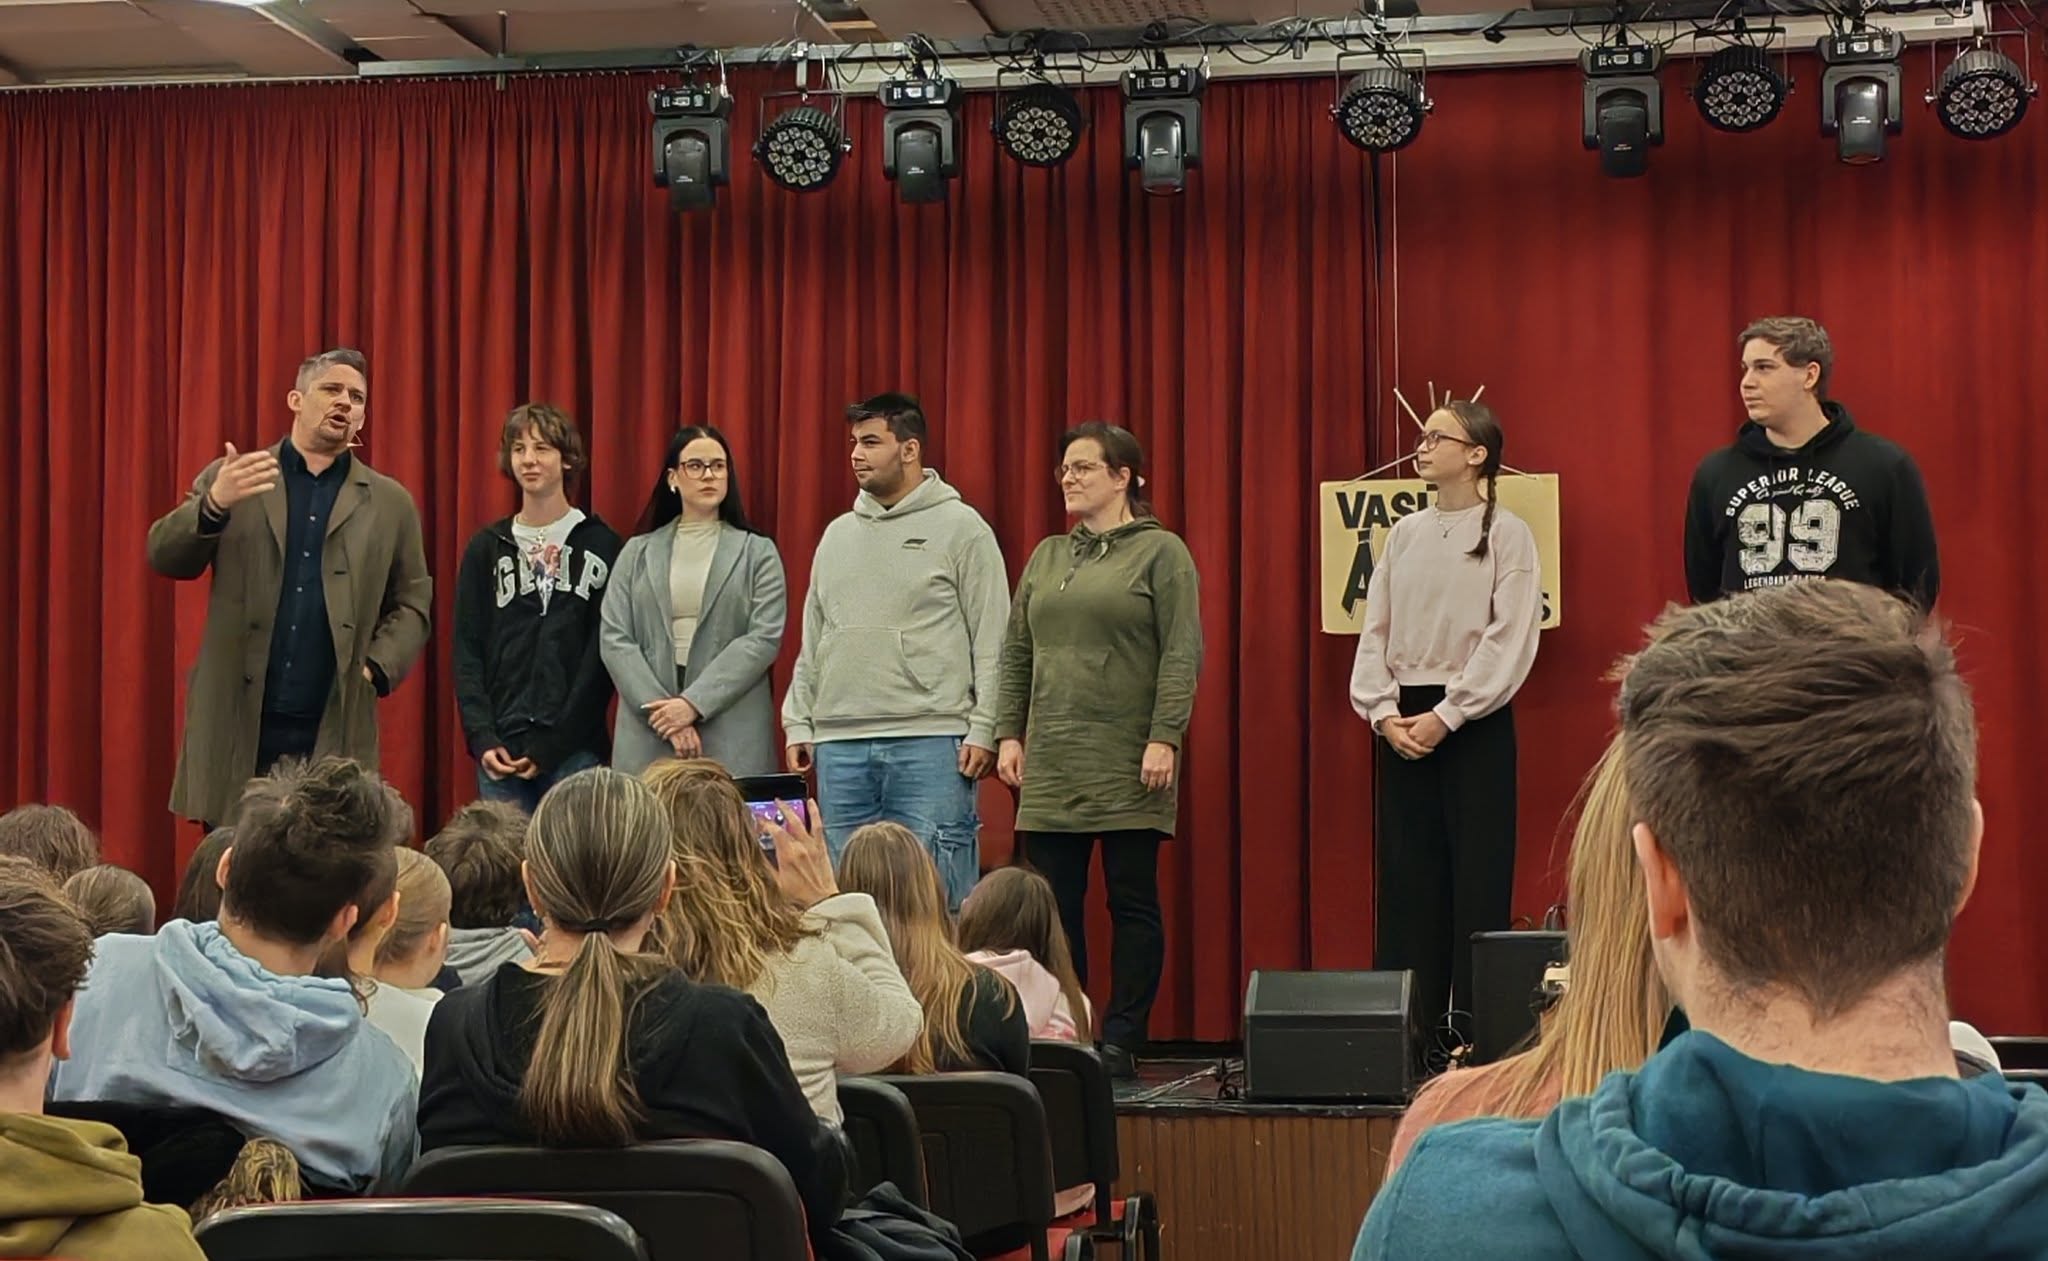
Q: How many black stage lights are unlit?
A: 10